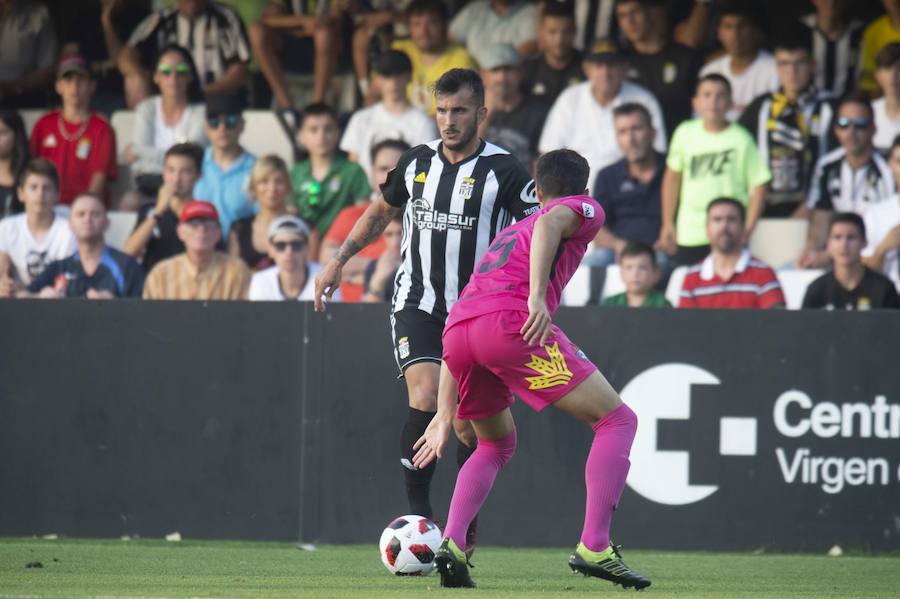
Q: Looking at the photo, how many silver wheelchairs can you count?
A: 0